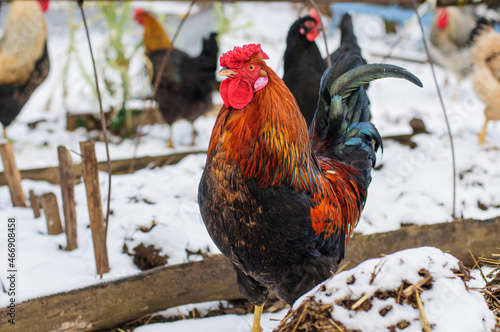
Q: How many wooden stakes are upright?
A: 5